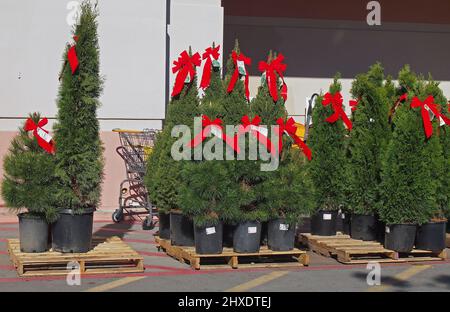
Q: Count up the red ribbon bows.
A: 11